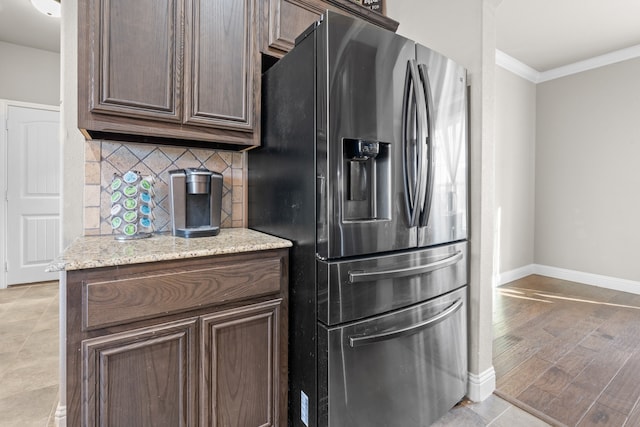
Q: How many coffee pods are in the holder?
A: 13